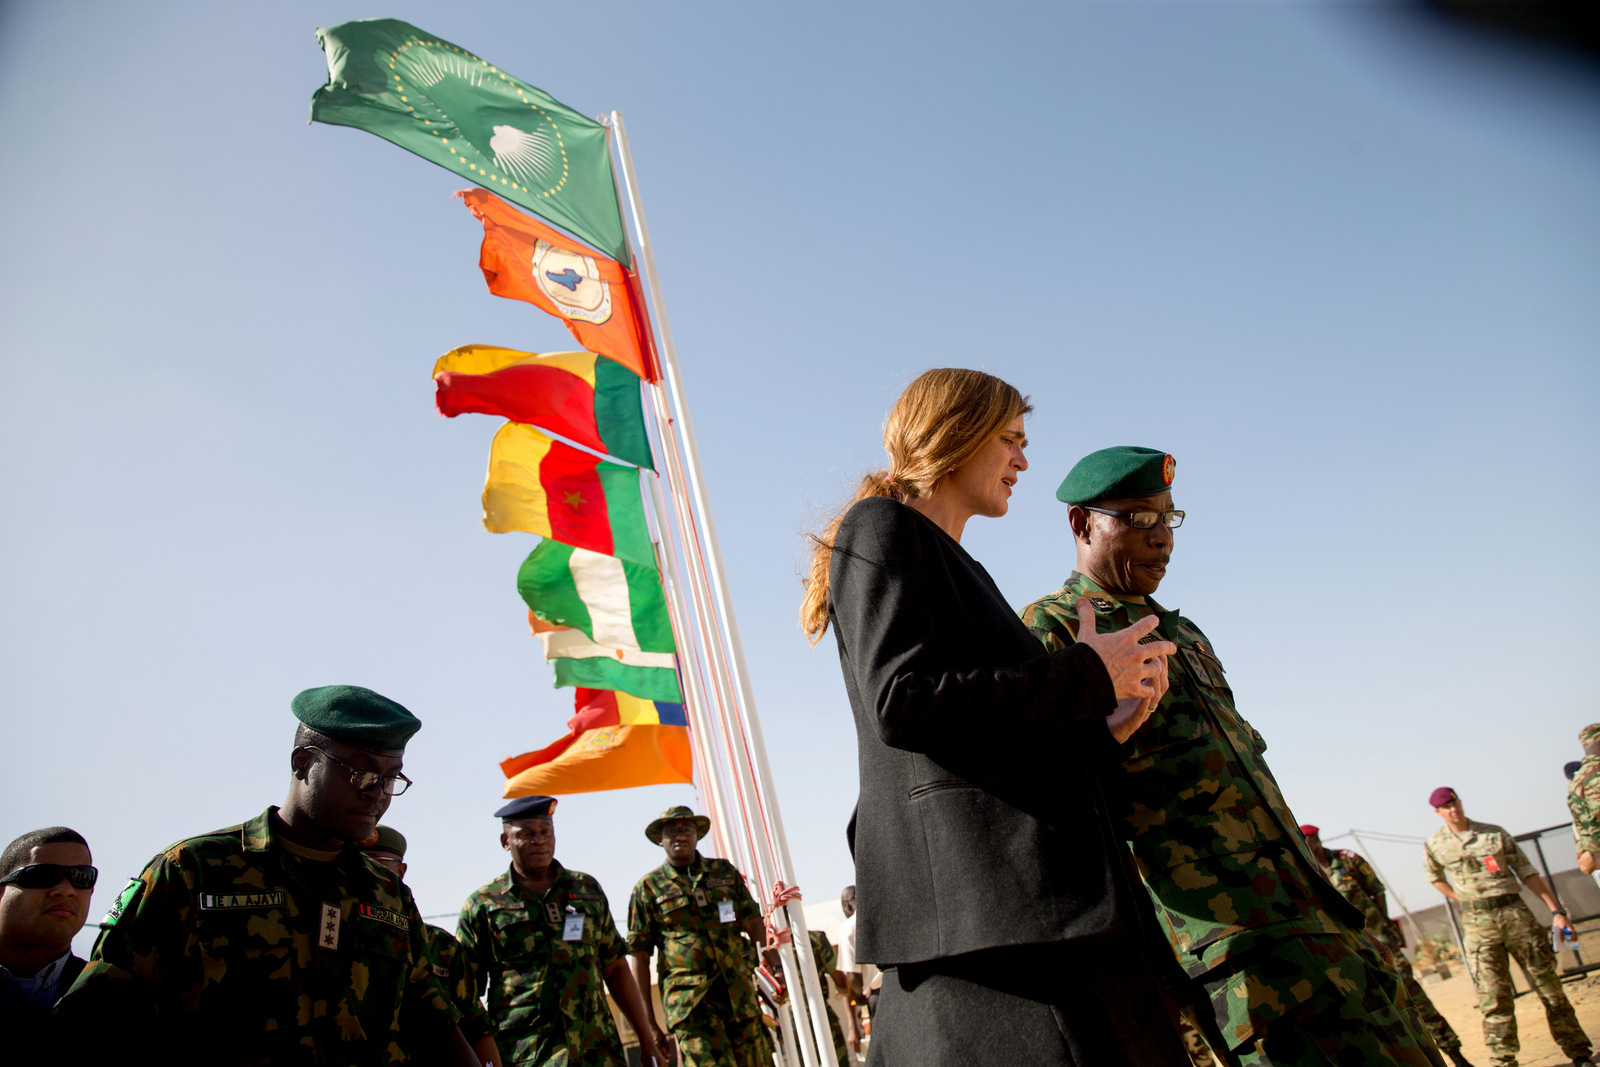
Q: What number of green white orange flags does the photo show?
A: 1